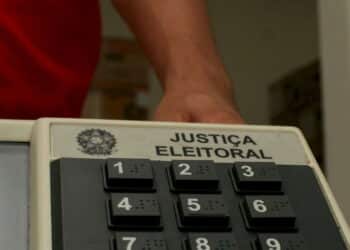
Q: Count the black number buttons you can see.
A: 9